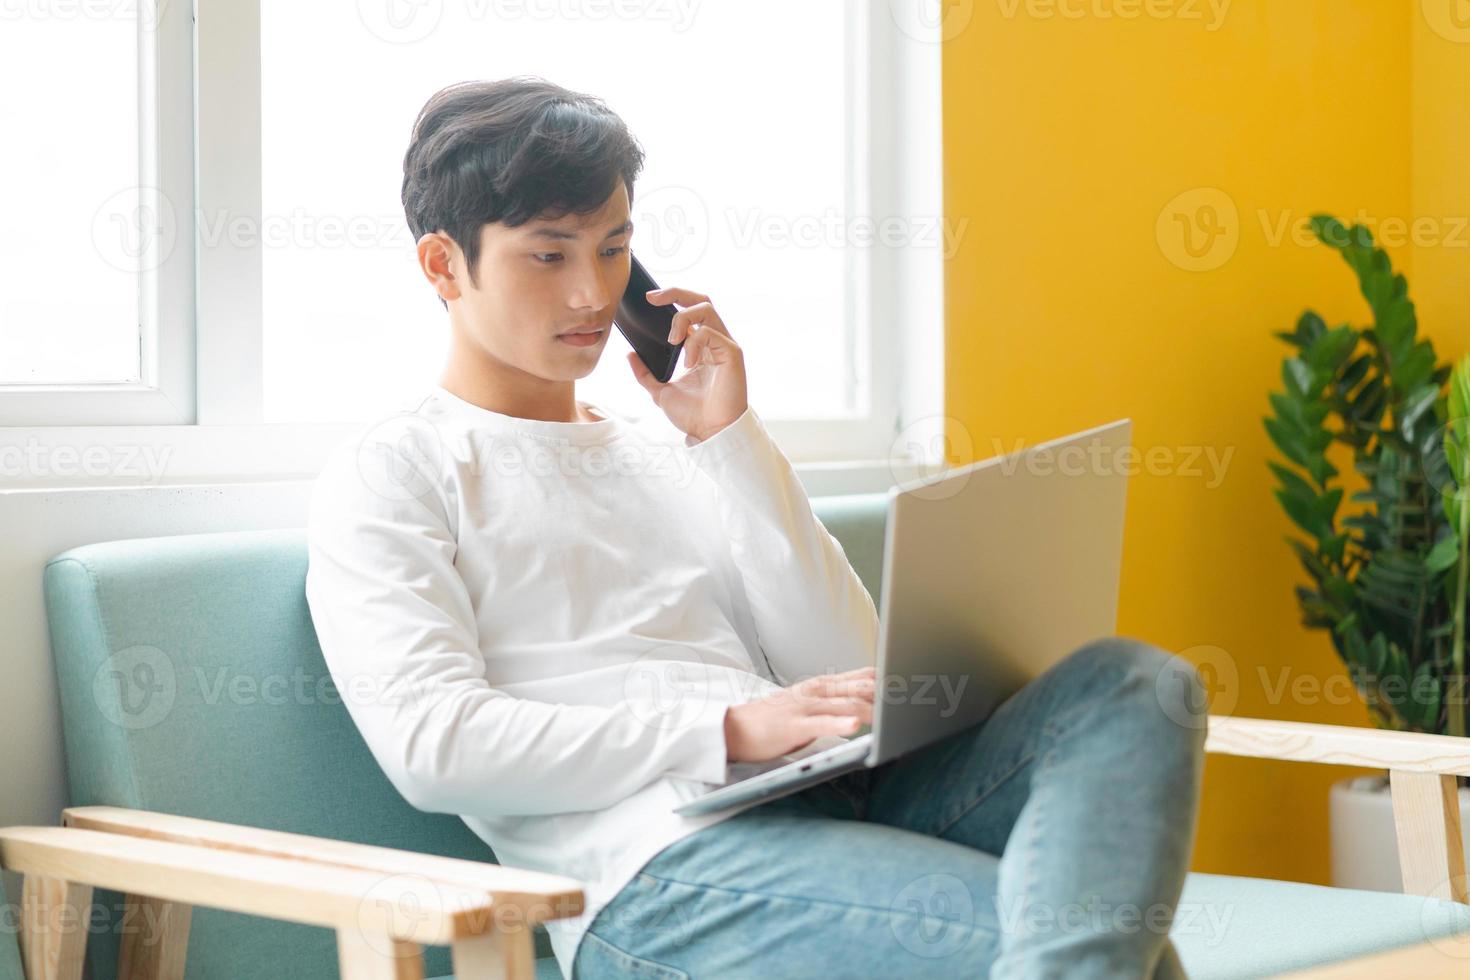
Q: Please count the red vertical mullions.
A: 0